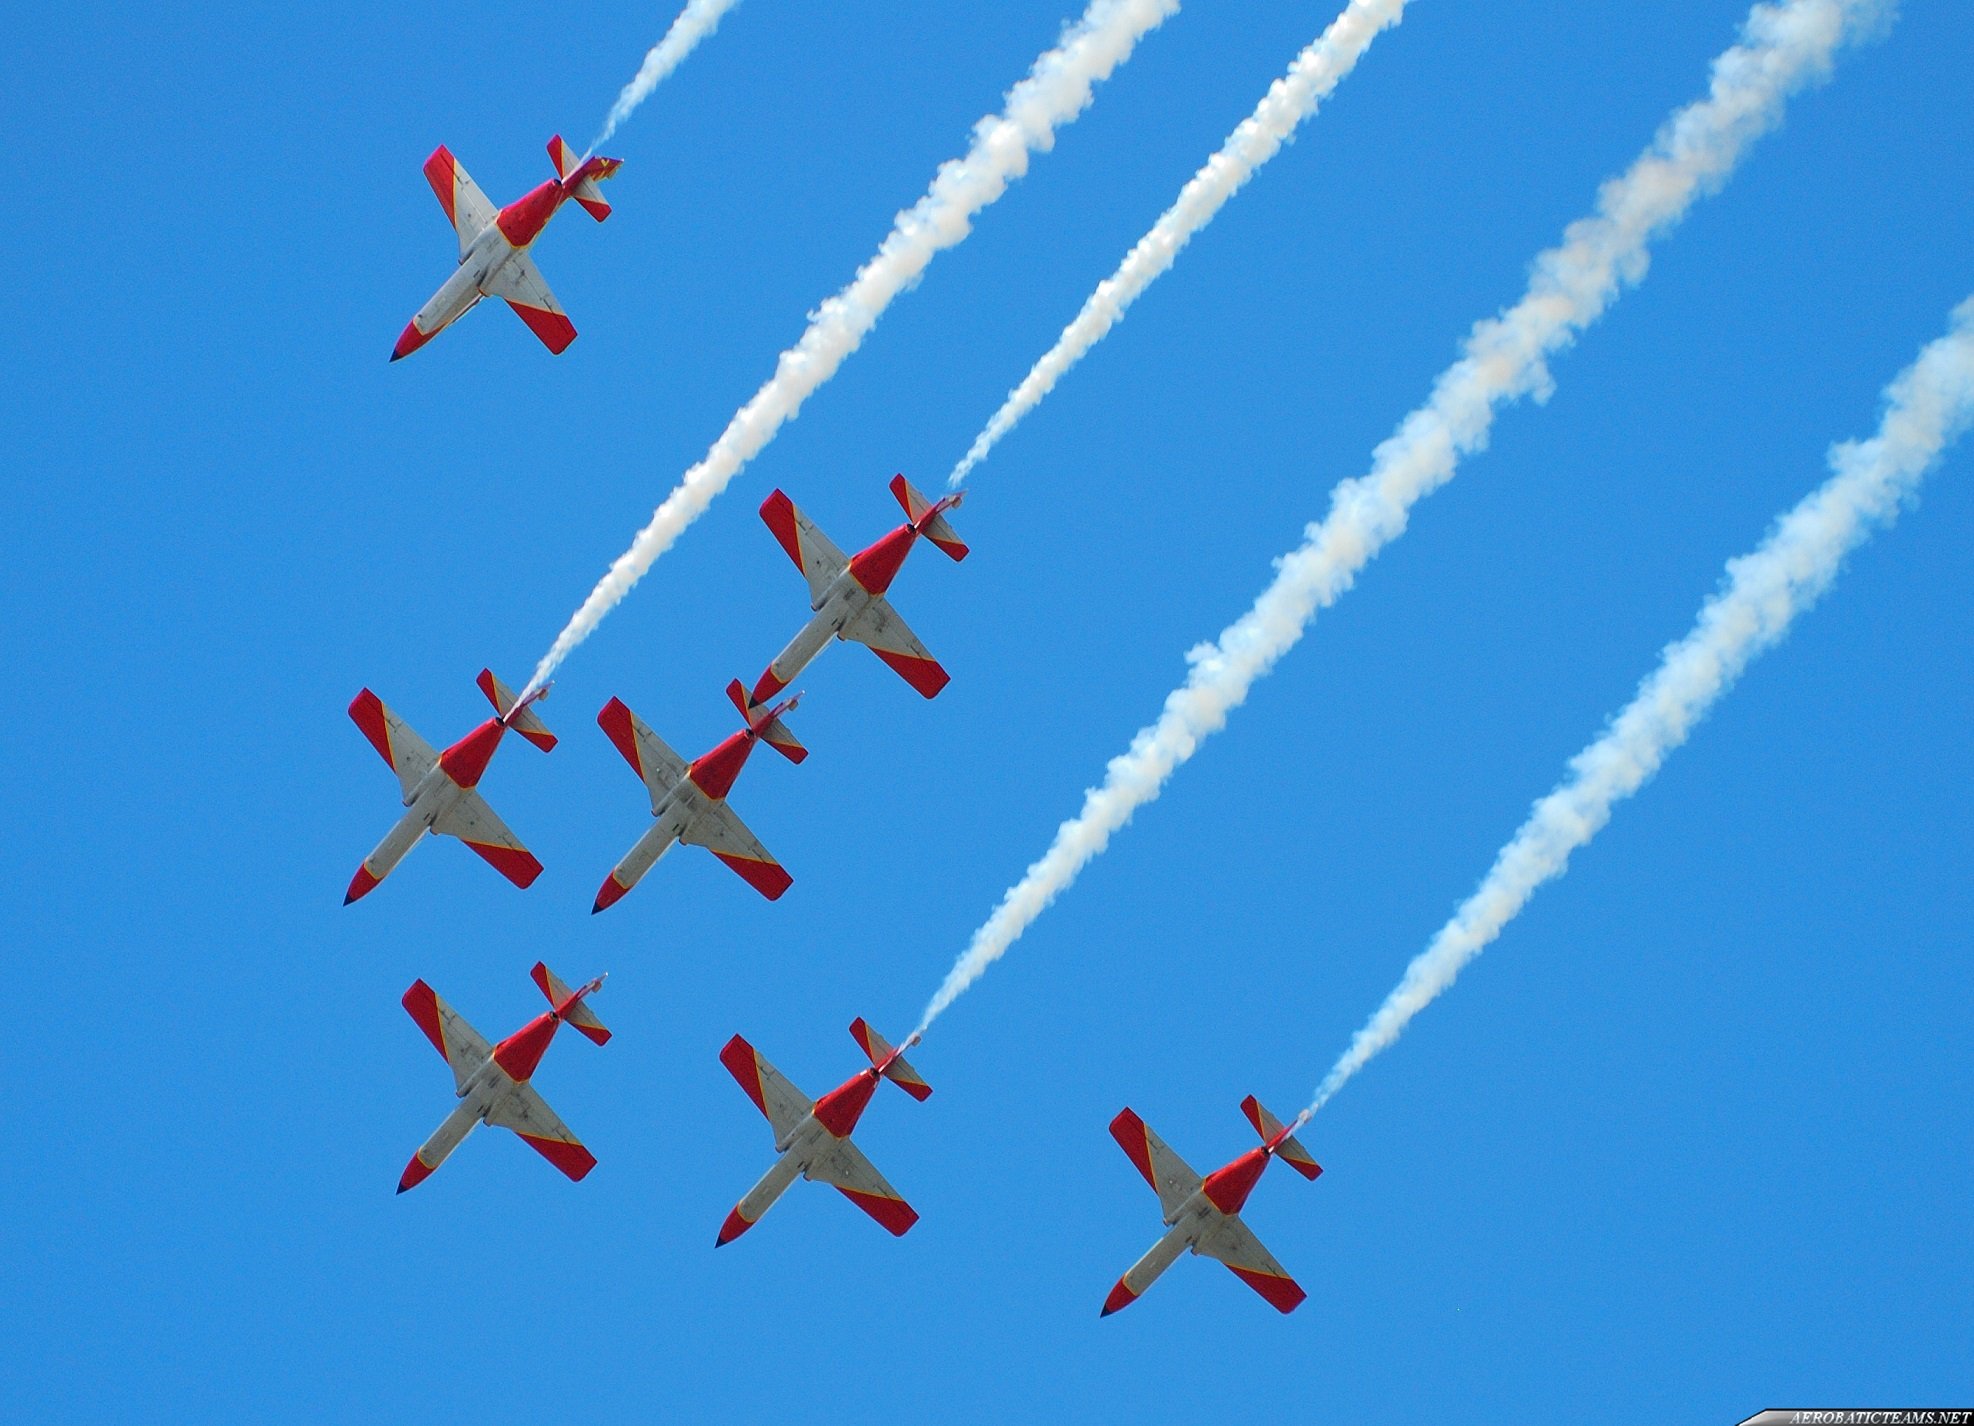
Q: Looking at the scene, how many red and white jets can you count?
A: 7